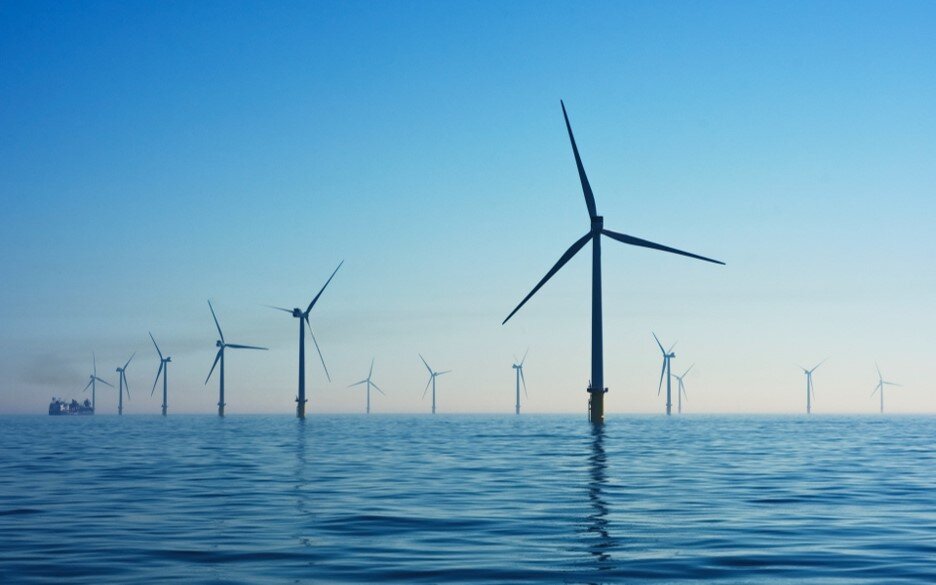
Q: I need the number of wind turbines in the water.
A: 13